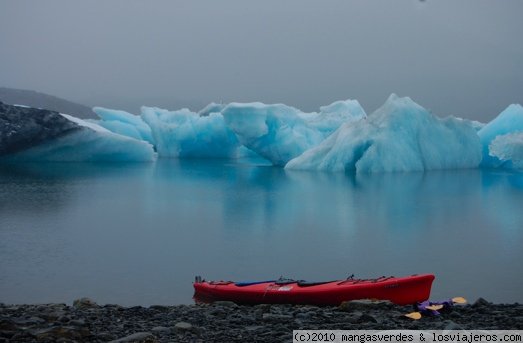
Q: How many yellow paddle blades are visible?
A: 3